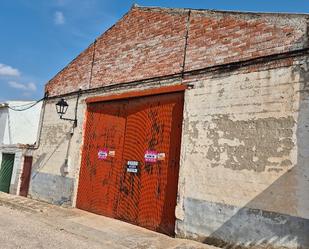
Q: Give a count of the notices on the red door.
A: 5